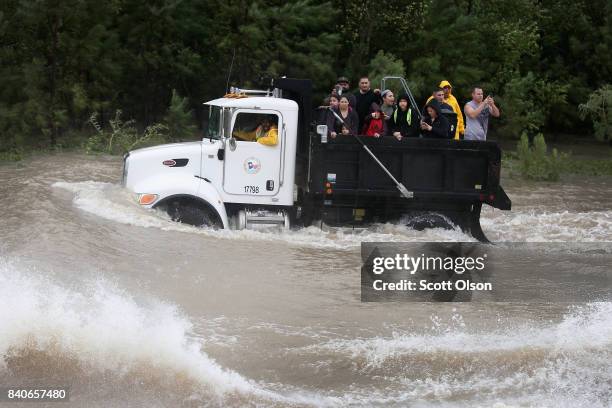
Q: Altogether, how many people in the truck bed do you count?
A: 11